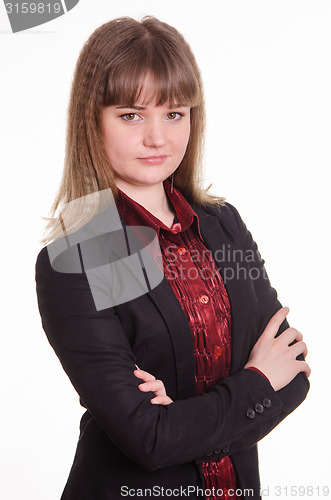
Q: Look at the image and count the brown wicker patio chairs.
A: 0